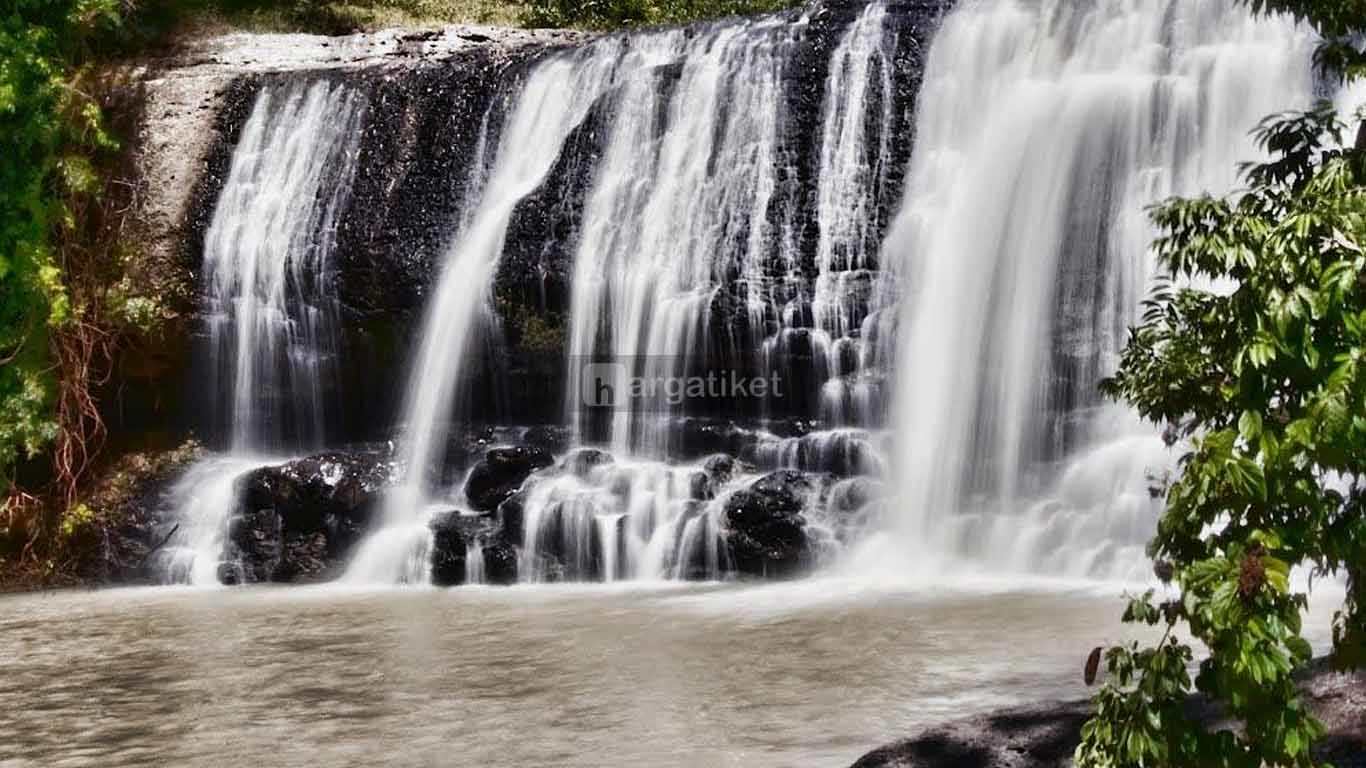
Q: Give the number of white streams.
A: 5